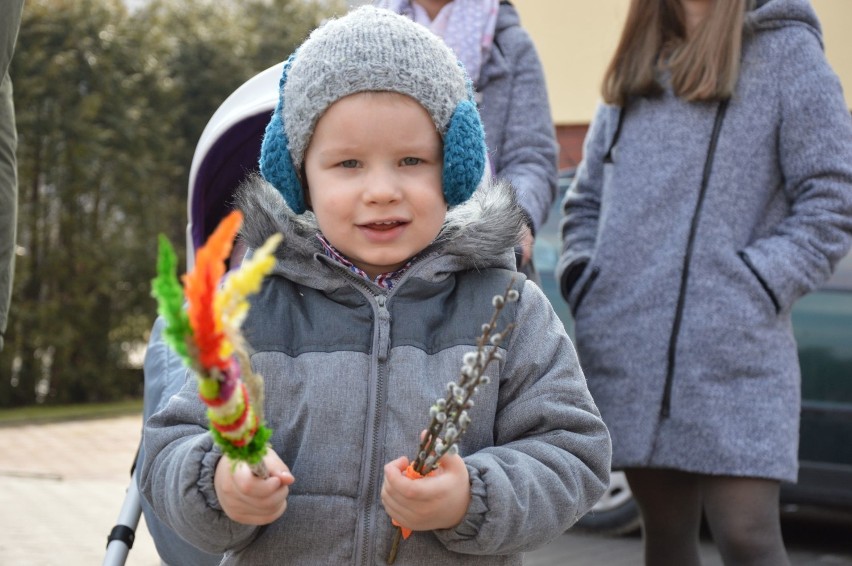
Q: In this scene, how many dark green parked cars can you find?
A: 1